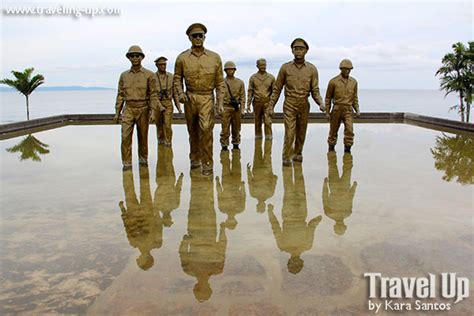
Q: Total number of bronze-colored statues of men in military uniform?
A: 7